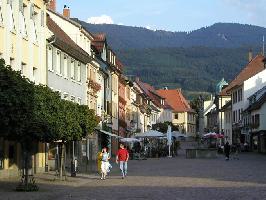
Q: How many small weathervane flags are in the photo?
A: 0